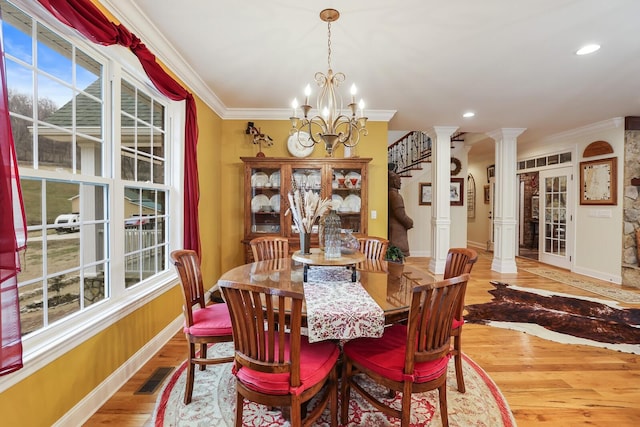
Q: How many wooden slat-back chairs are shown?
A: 6